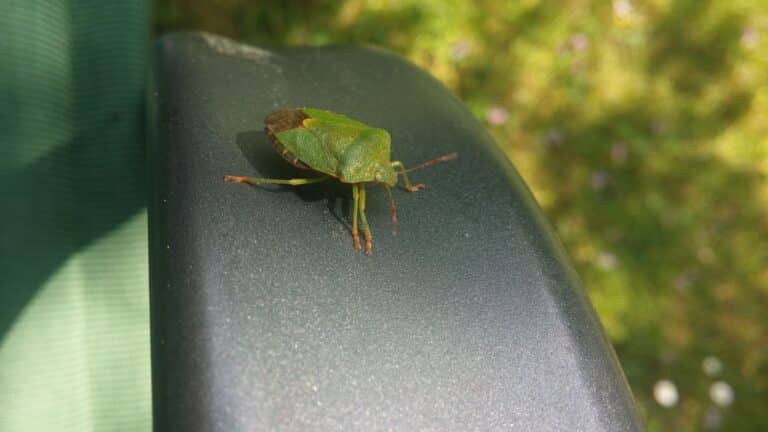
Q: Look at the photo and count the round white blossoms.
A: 3